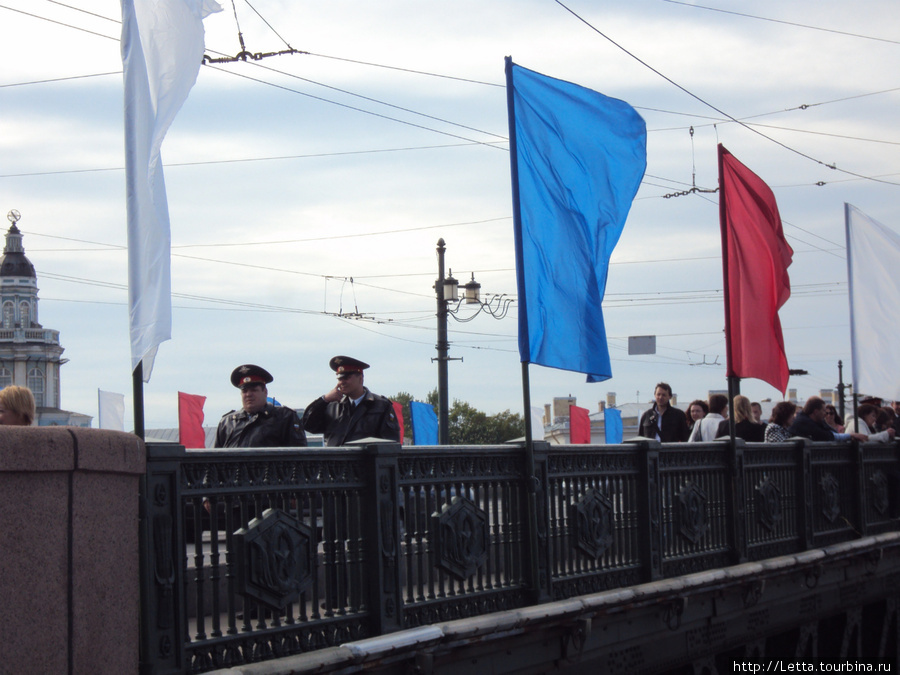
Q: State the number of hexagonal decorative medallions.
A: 7